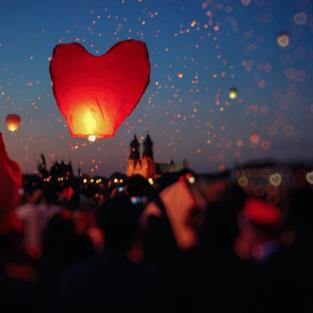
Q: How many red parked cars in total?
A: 0